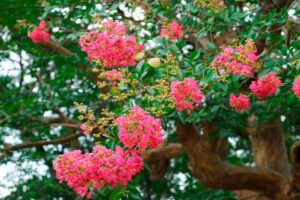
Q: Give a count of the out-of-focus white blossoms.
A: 0